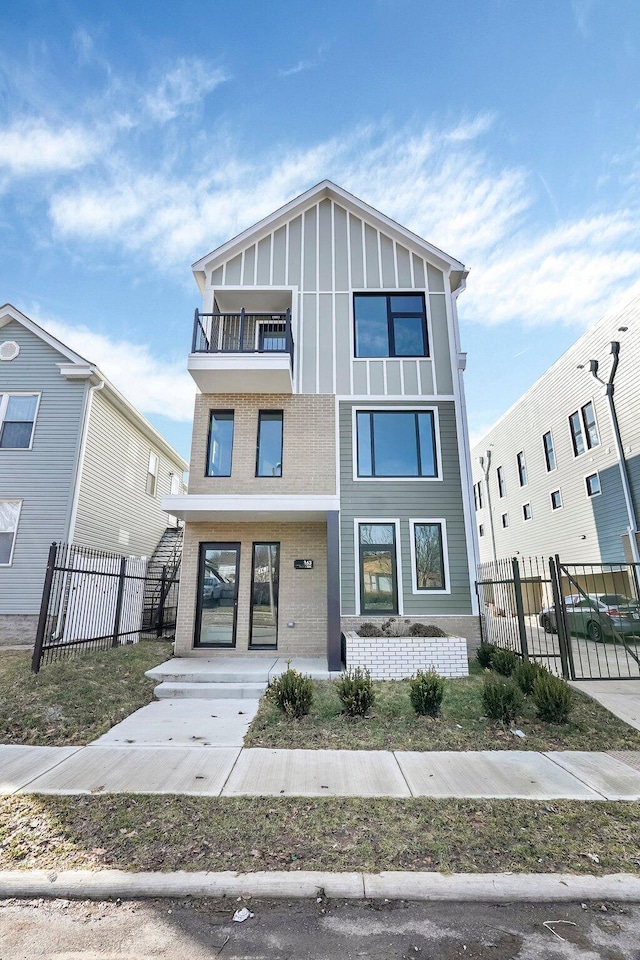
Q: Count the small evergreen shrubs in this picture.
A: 8